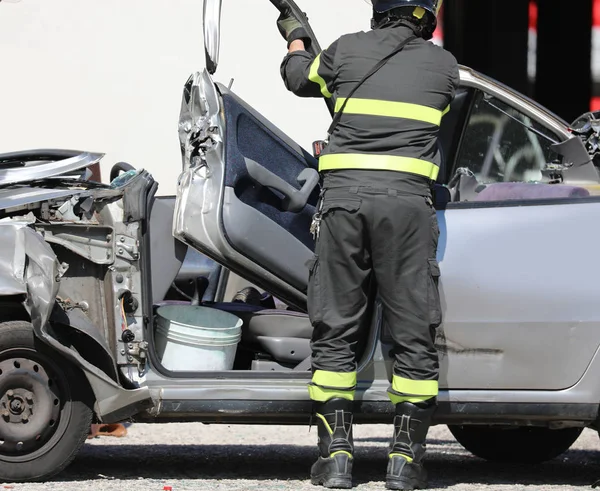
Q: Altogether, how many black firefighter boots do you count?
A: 2